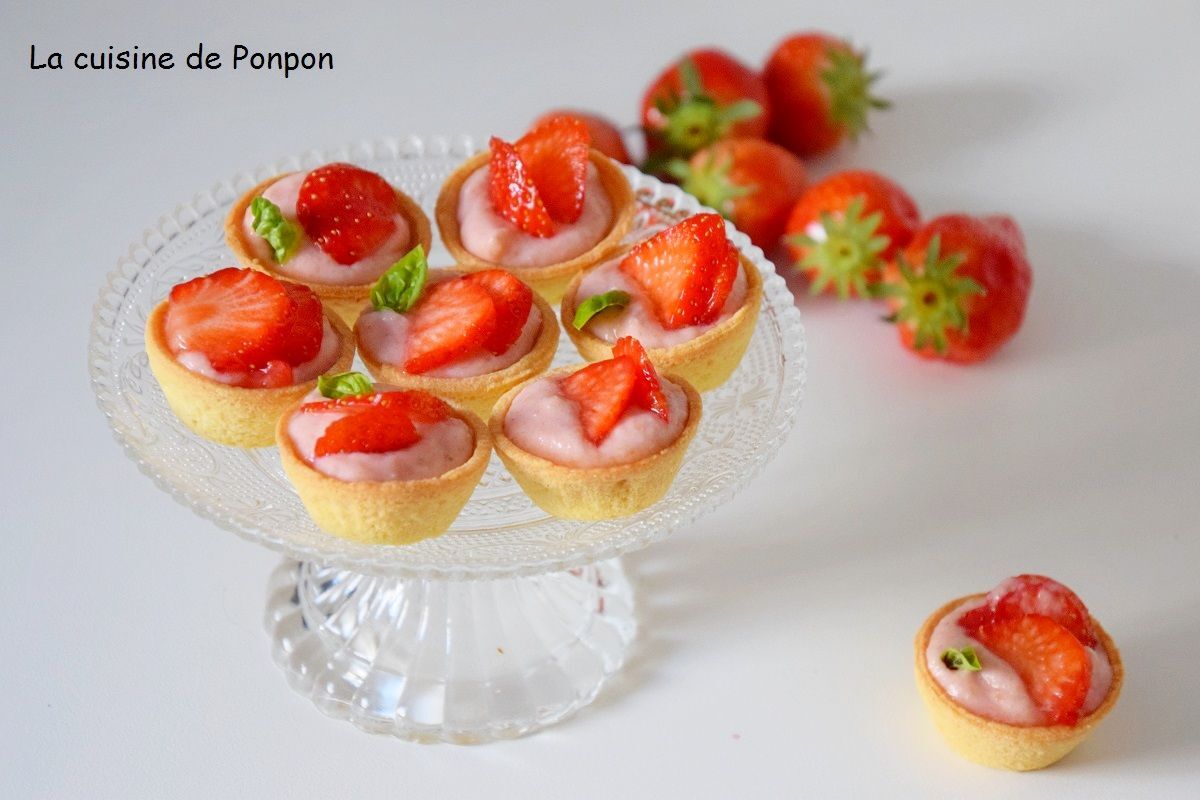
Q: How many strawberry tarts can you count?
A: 8